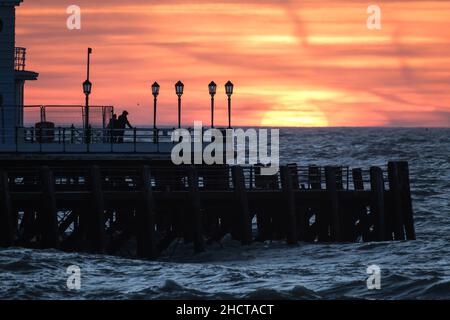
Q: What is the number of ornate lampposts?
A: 5